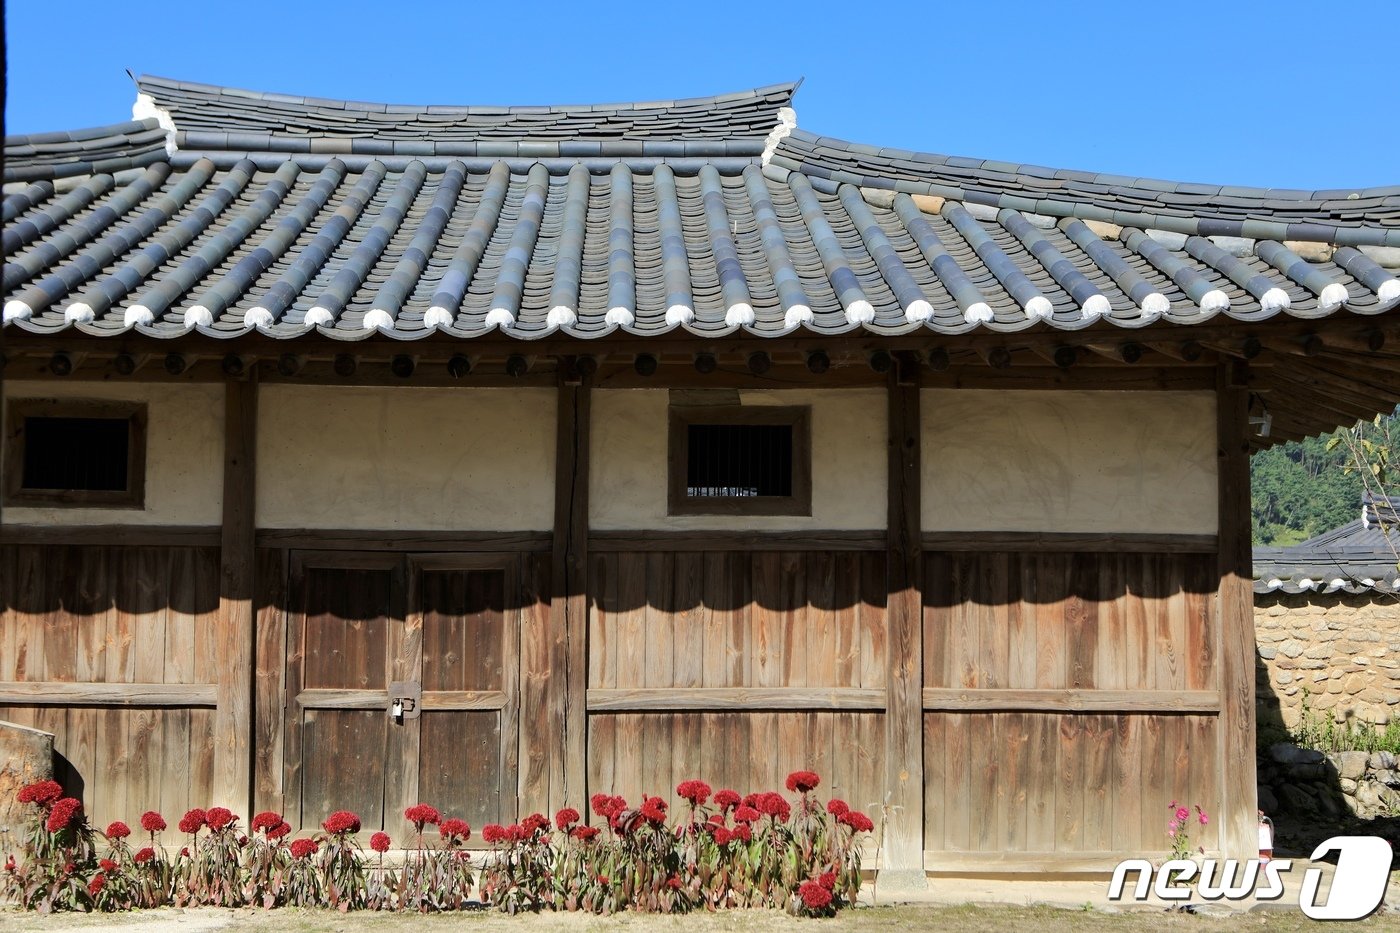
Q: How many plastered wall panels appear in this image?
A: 4